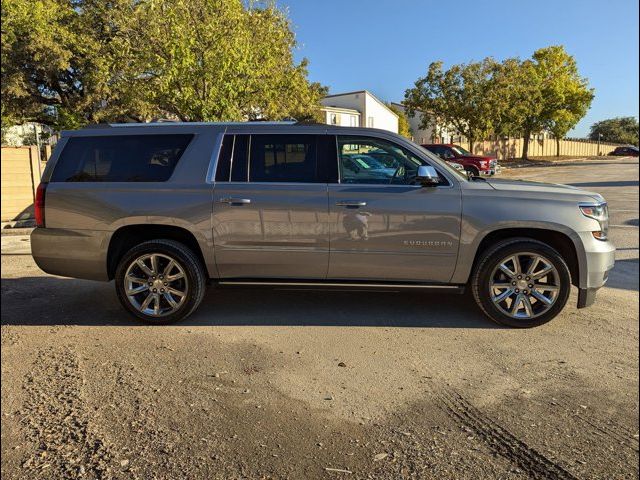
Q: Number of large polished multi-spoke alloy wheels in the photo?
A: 2